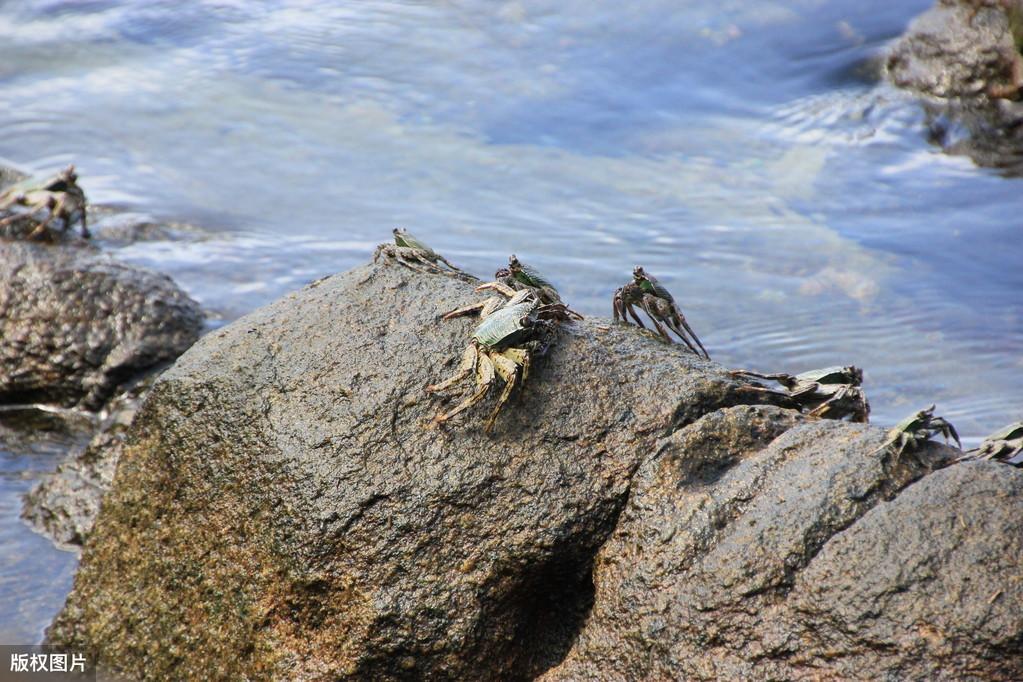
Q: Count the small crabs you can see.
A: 8